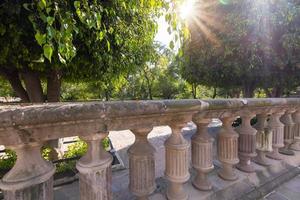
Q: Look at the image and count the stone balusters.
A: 11